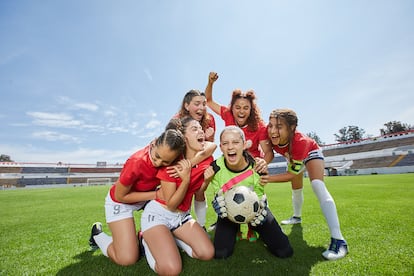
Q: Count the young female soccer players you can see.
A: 6